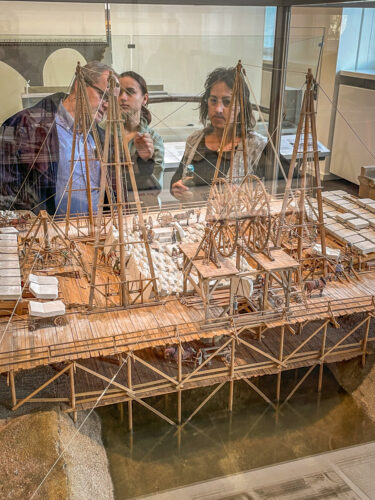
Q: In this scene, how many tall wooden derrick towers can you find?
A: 4